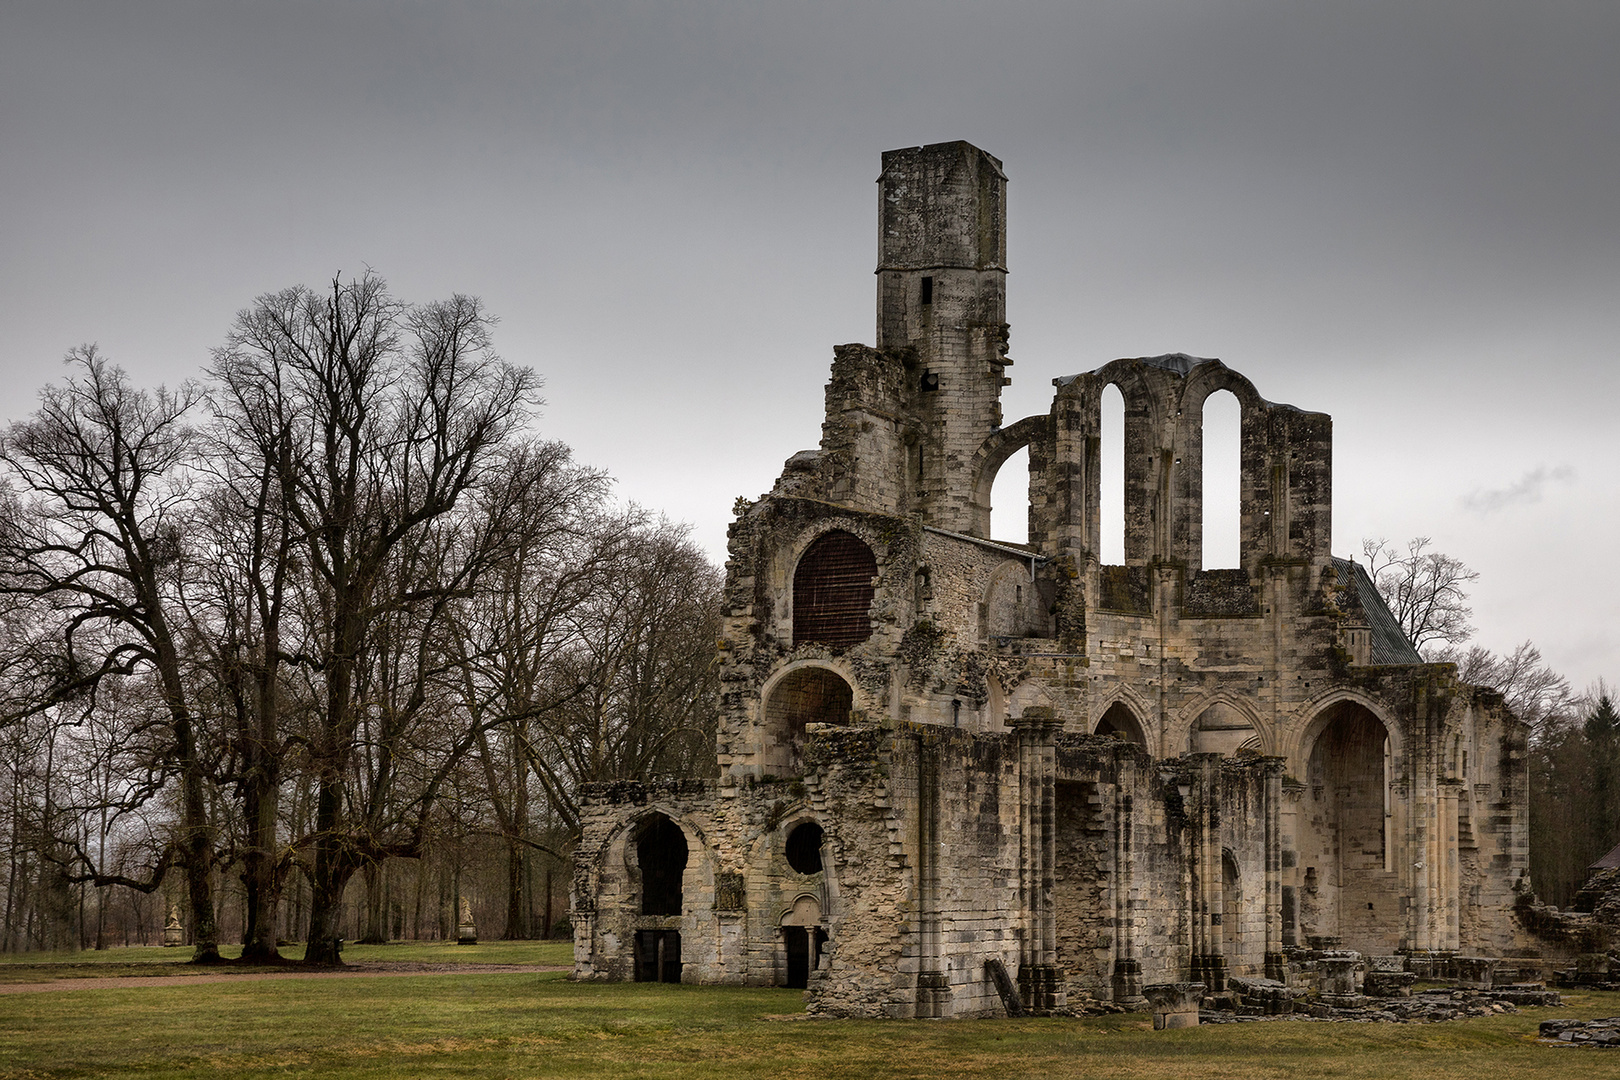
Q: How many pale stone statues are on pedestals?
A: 2